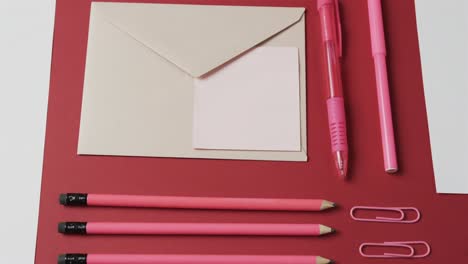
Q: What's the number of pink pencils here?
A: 3